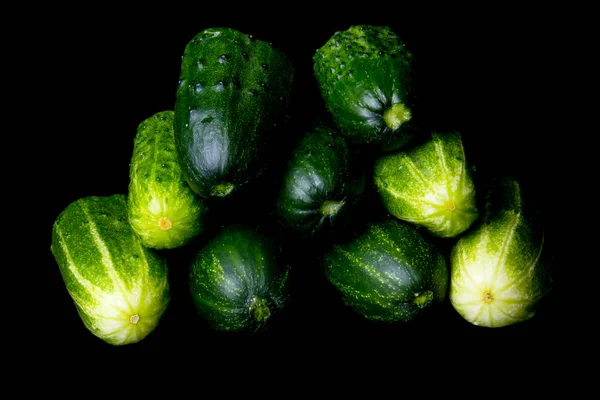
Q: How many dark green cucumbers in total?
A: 5